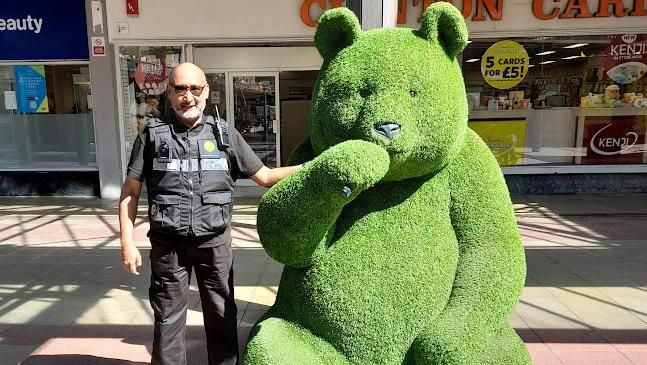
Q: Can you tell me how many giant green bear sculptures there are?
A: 1